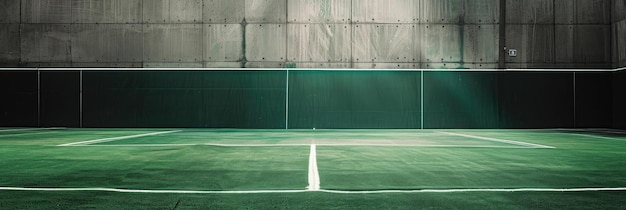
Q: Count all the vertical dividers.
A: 5